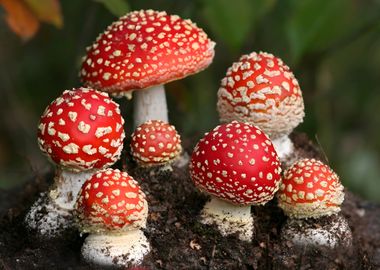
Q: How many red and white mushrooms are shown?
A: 7